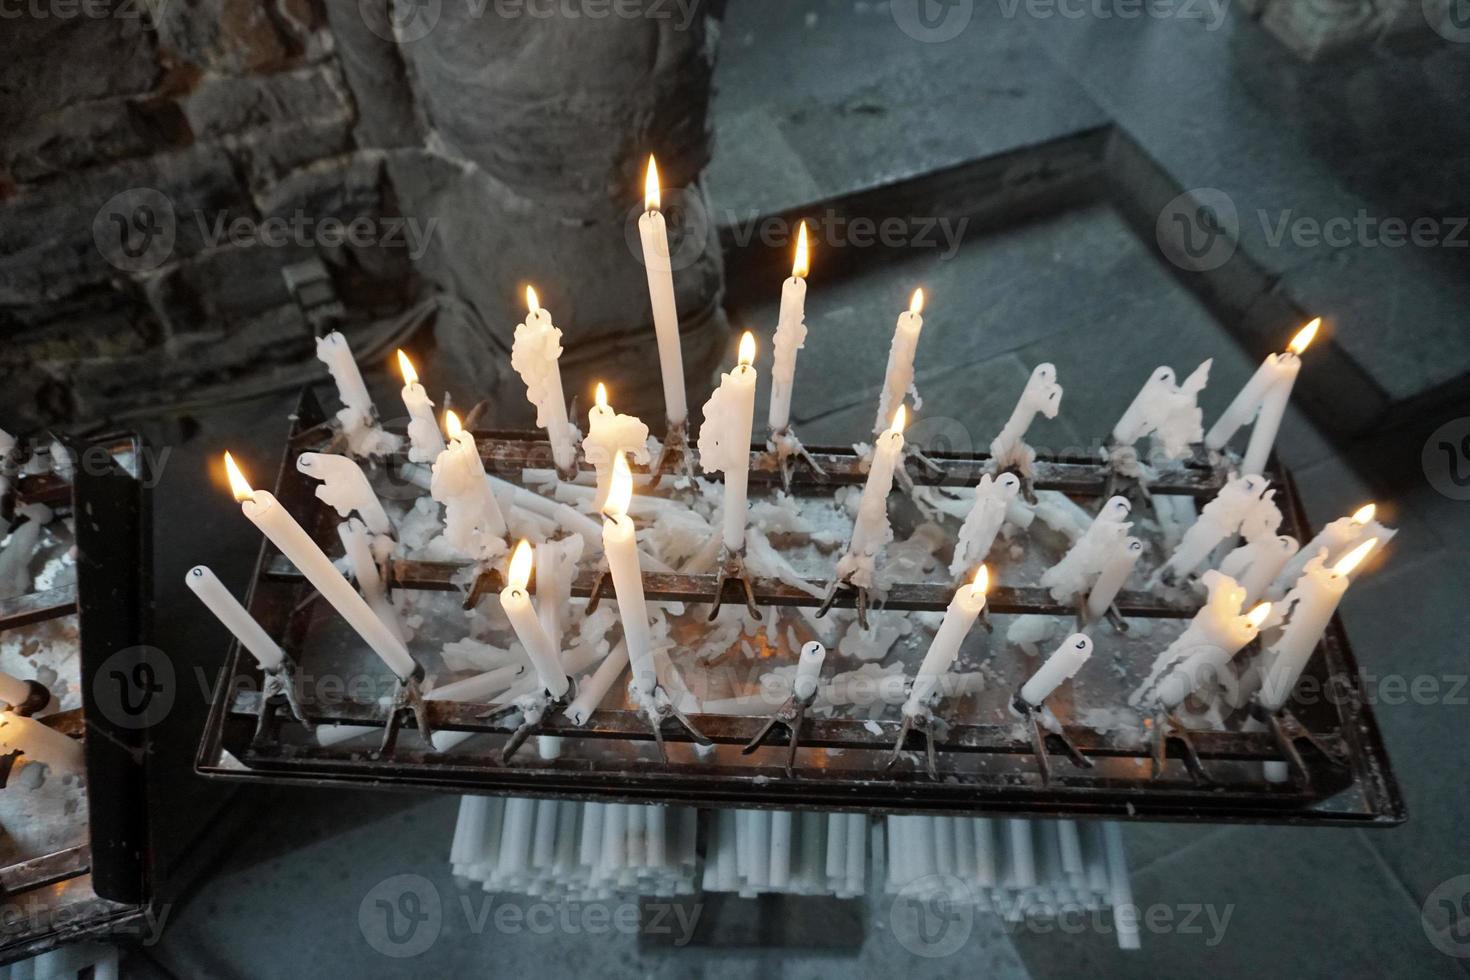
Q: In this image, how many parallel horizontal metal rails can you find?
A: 3